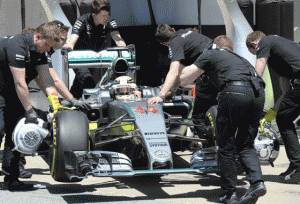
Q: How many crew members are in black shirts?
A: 6